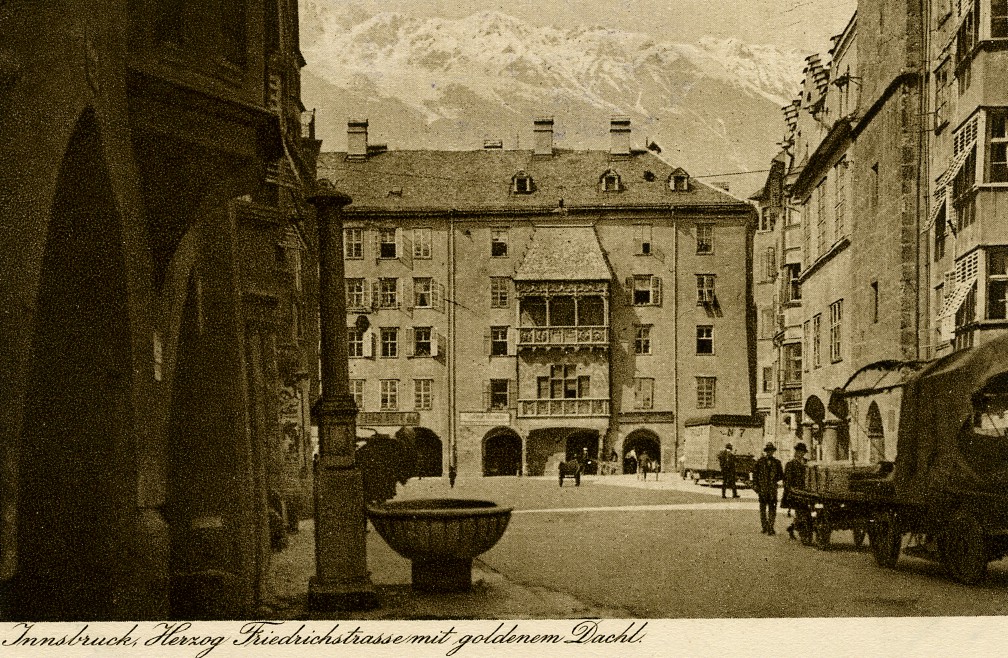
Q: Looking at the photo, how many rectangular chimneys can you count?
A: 3